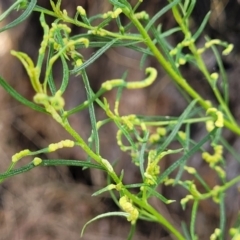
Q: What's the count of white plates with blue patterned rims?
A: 0